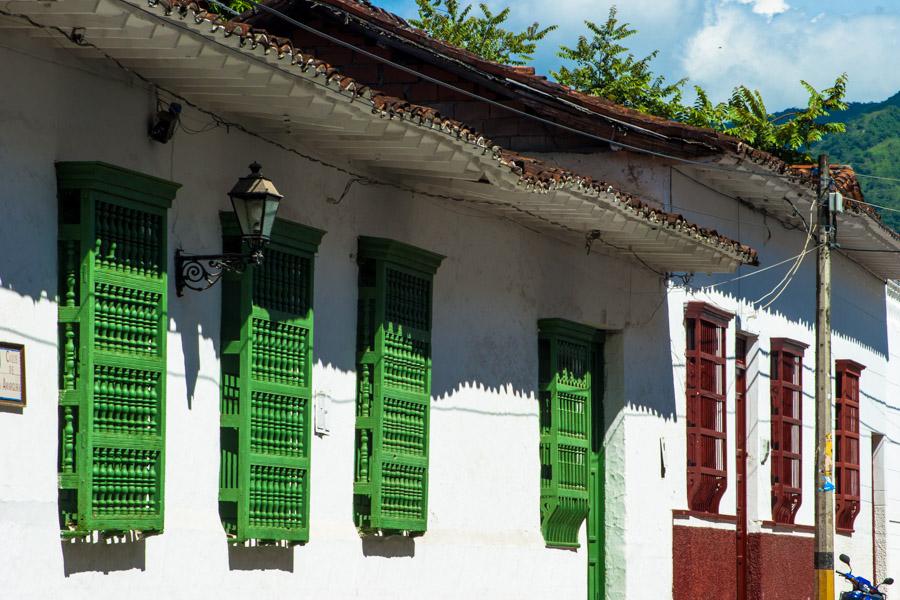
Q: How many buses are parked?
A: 0